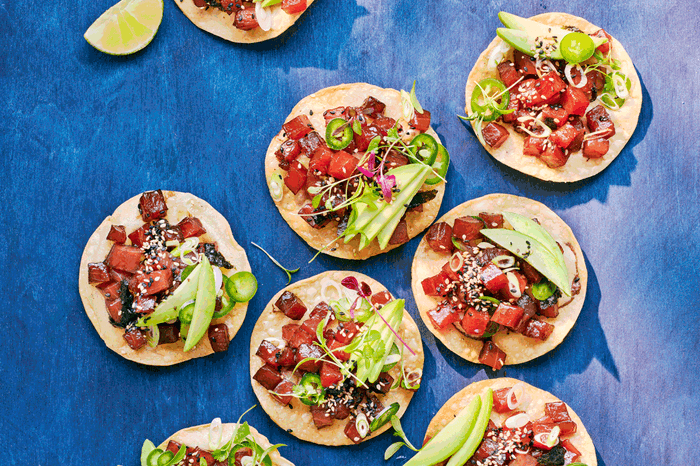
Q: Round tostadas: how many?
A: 8